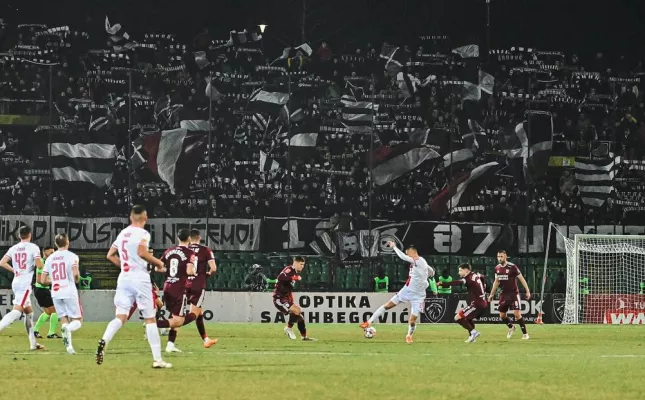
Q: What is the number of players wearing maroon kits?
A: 5